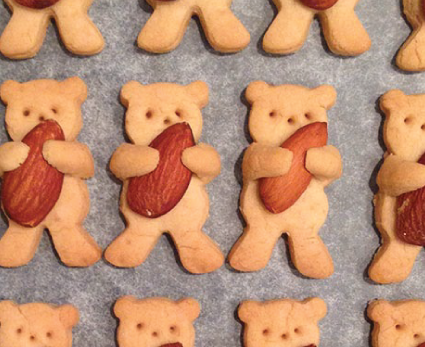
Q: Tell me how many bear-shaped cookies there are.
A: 12